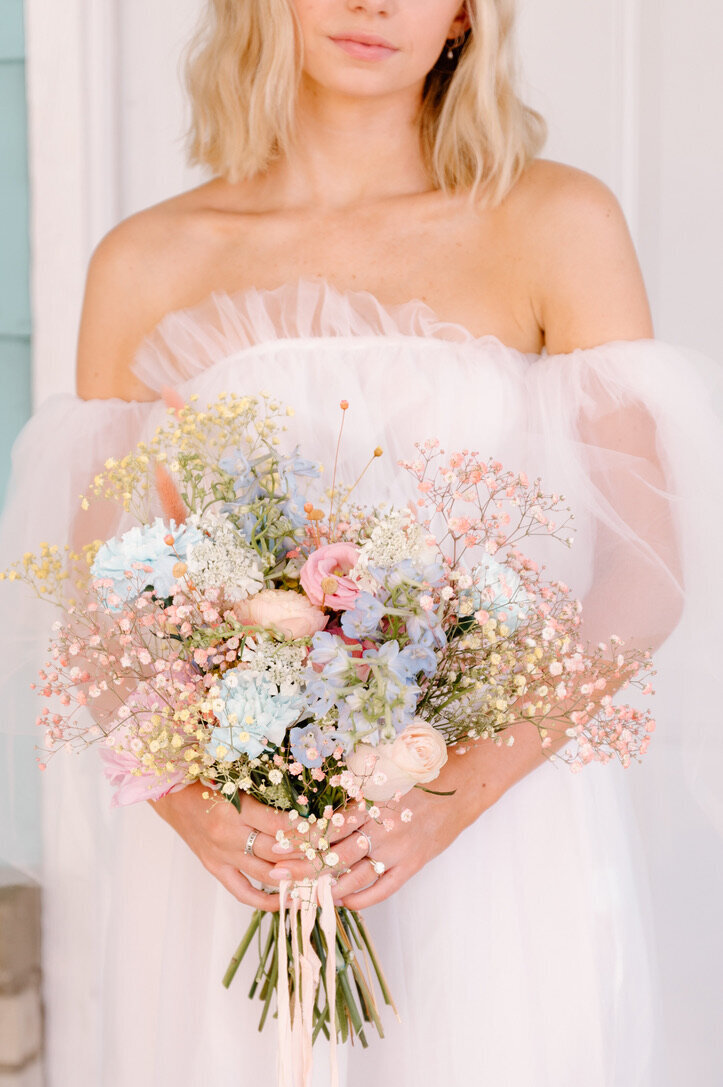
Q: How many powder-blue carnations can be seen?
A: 3